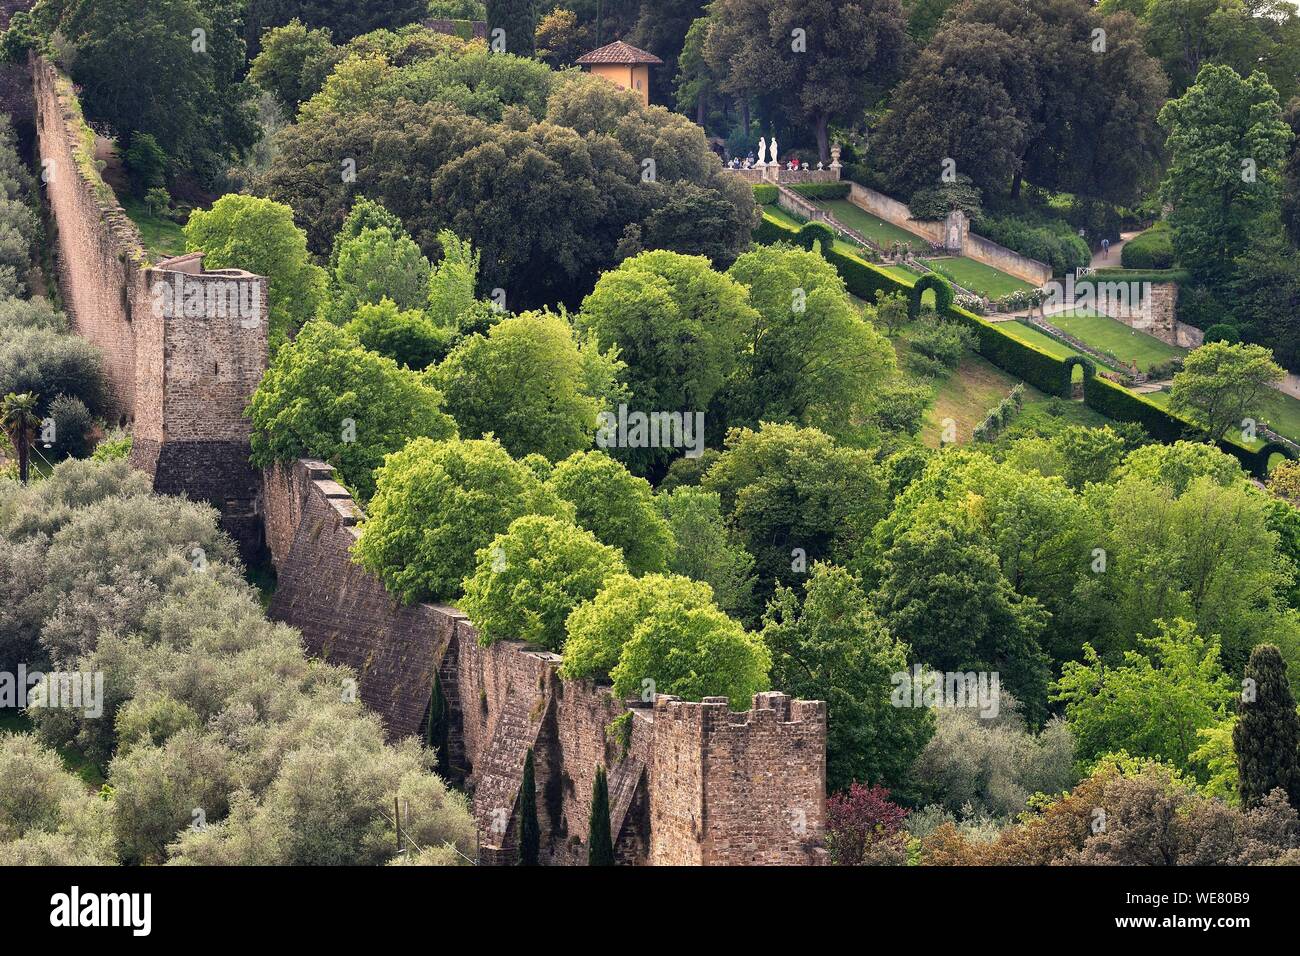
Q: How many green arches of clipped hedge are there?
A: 4